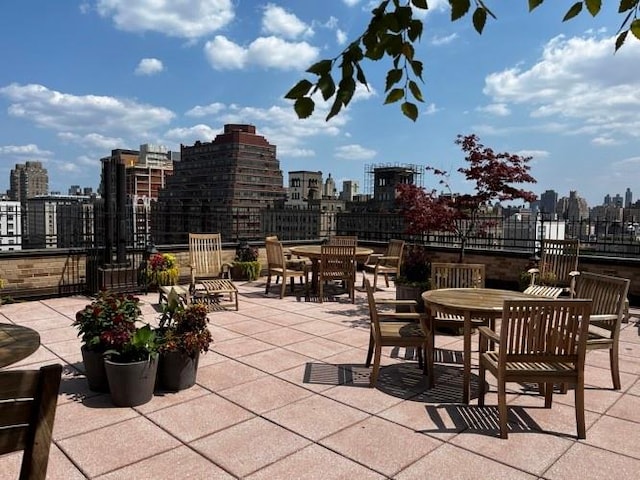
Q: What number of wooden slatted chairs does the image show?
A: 12